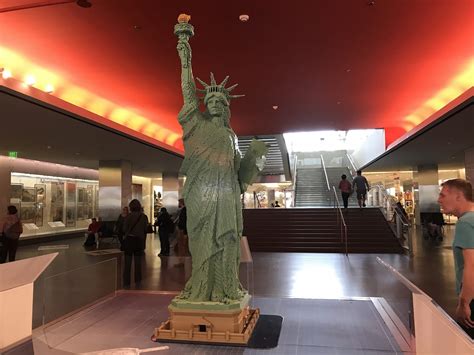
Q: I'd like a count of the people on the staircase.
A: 2